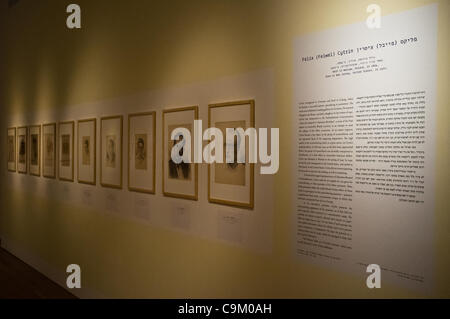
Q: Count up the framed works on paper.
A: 10